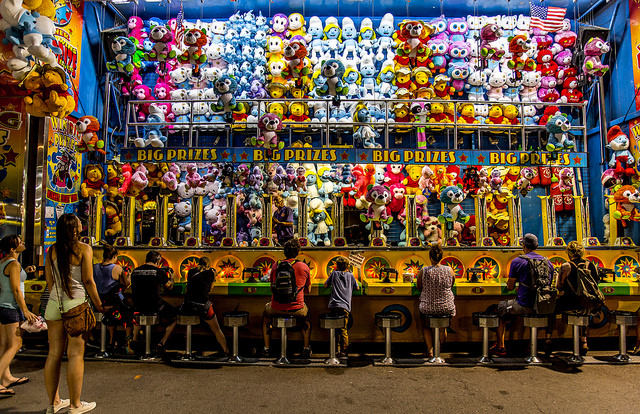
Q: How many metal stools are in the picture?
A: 12